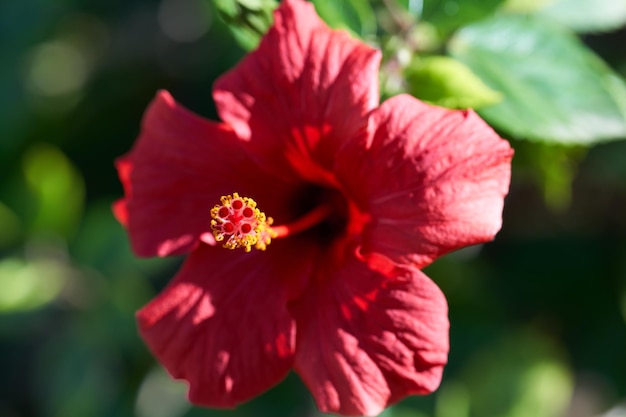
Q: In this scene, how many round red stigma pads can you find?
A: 5